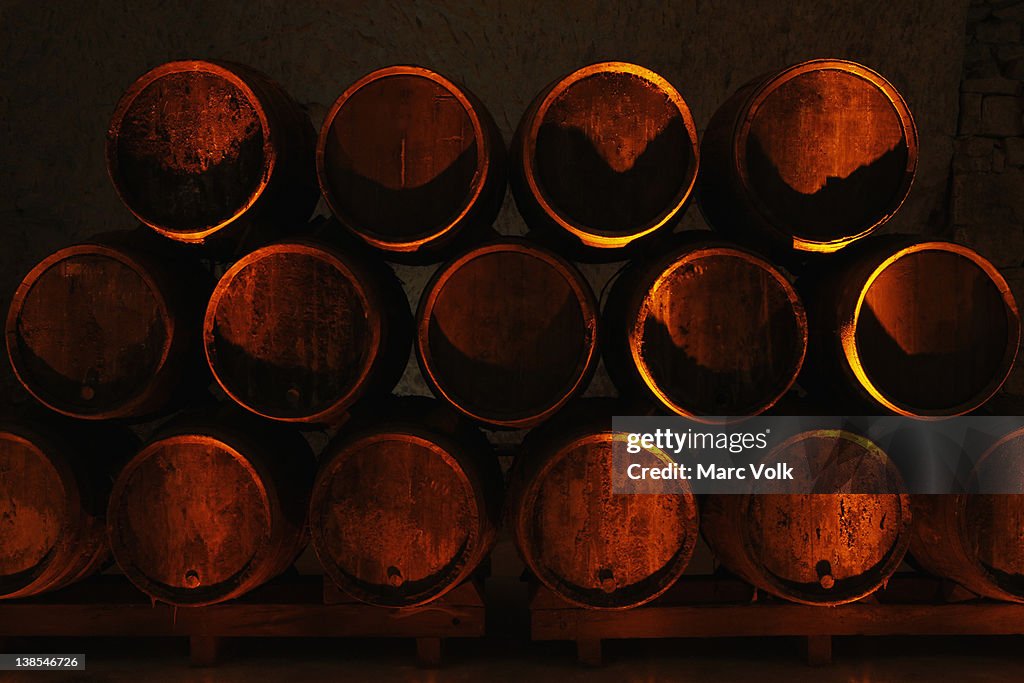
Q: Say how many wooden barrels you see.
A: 15